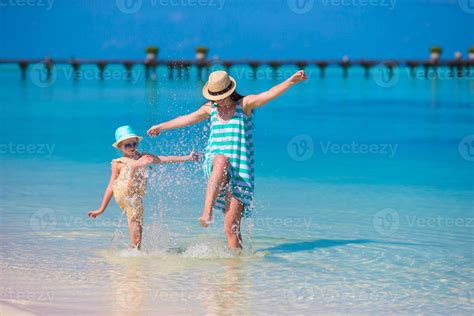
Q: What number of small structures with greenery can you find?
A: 4